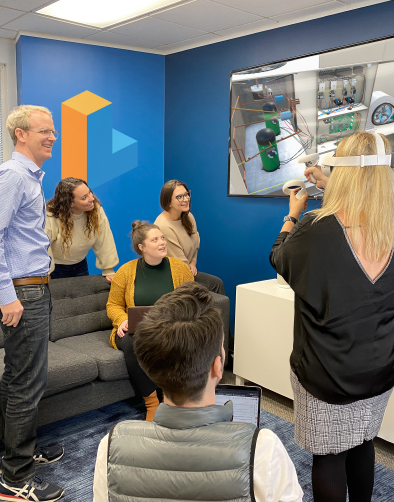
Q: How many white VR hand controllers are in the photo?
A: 2